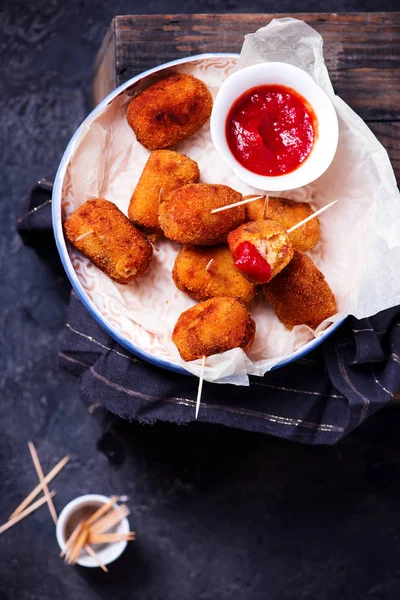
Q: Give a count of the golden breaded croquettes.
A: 9